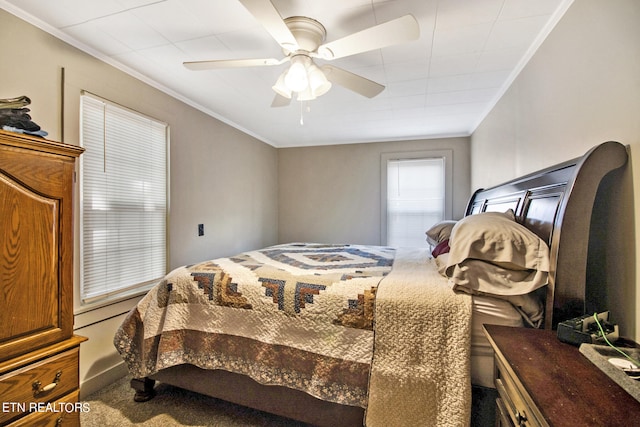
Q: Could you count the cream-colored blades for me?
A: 5